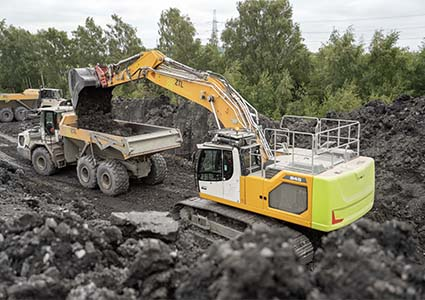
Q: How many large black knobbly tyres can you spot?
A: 6